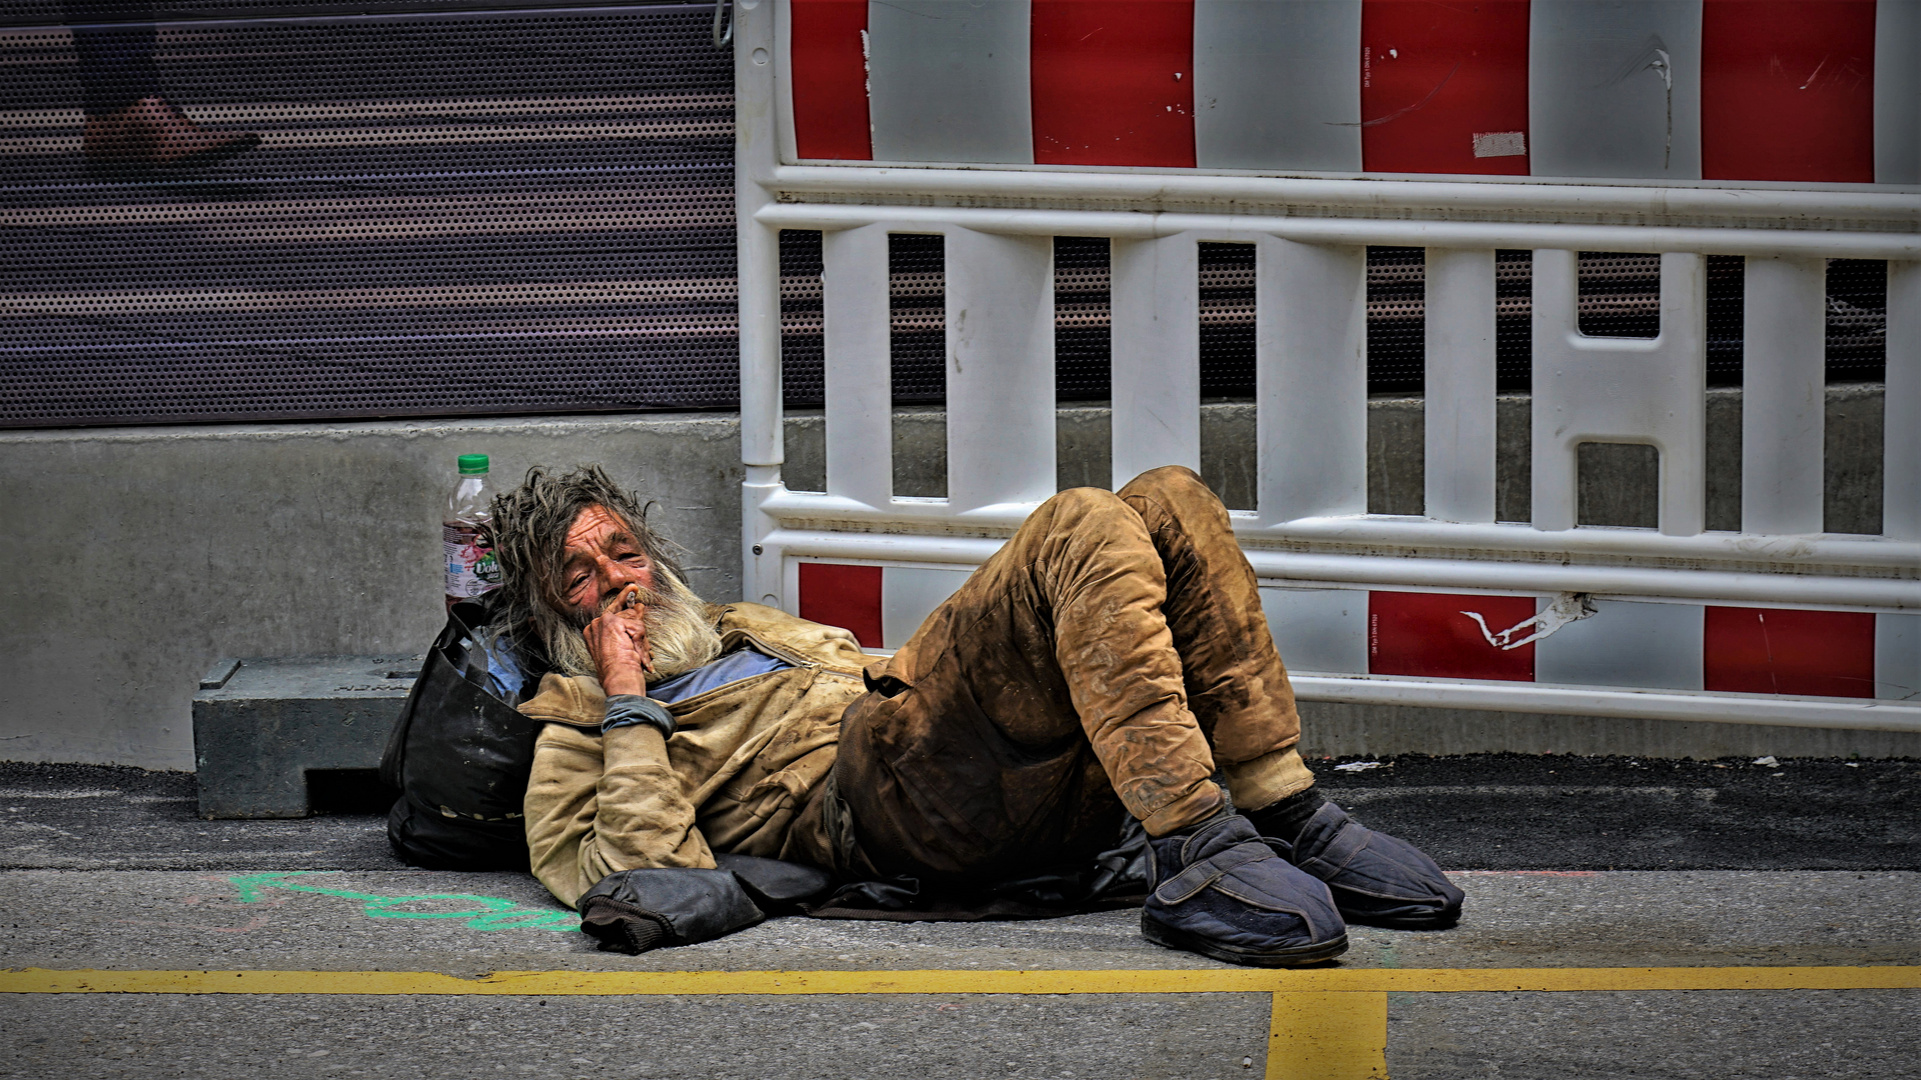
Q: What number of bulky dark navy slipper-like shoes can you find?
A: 2